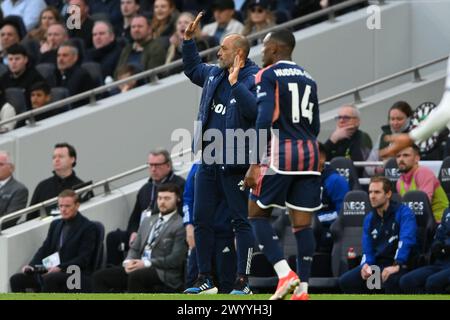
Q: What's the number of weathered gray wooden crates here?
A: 0